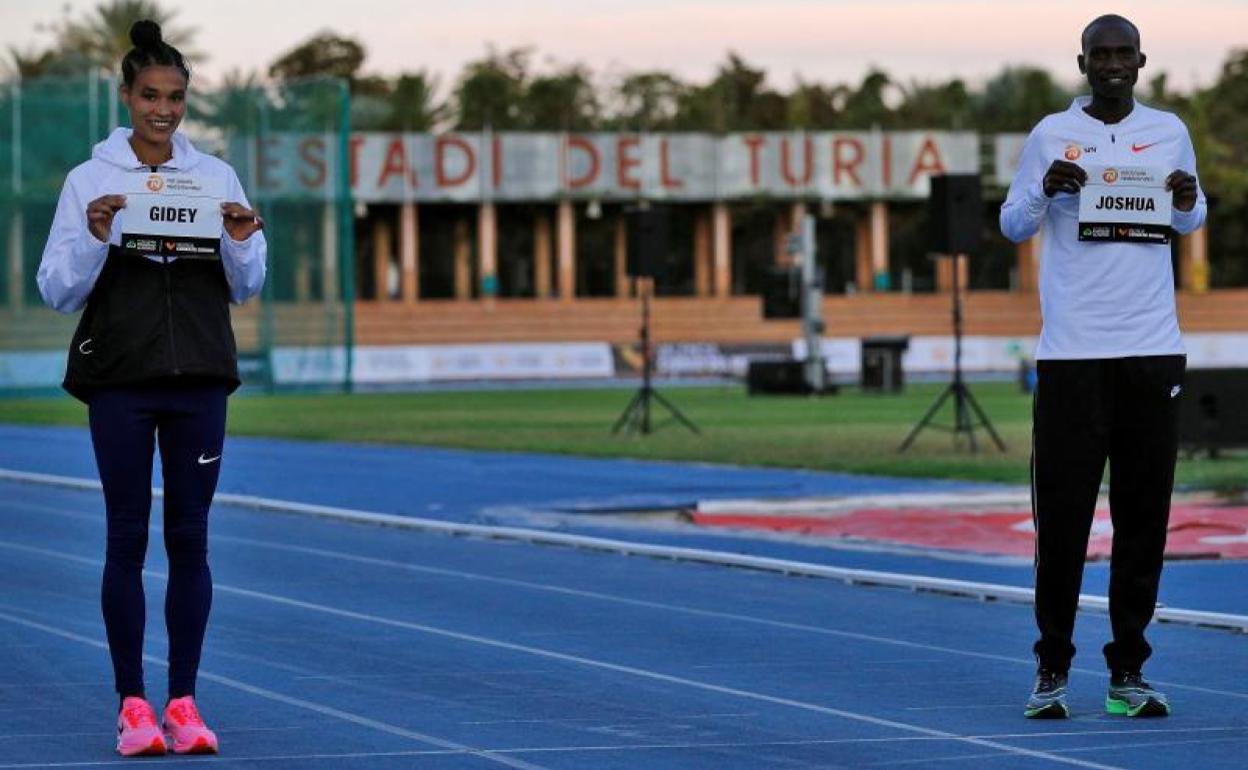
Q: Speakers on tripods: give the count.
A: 2